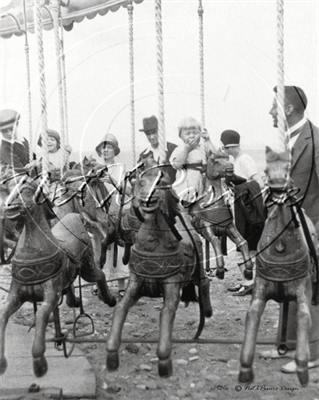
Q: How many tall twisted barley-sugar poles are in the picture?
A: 8